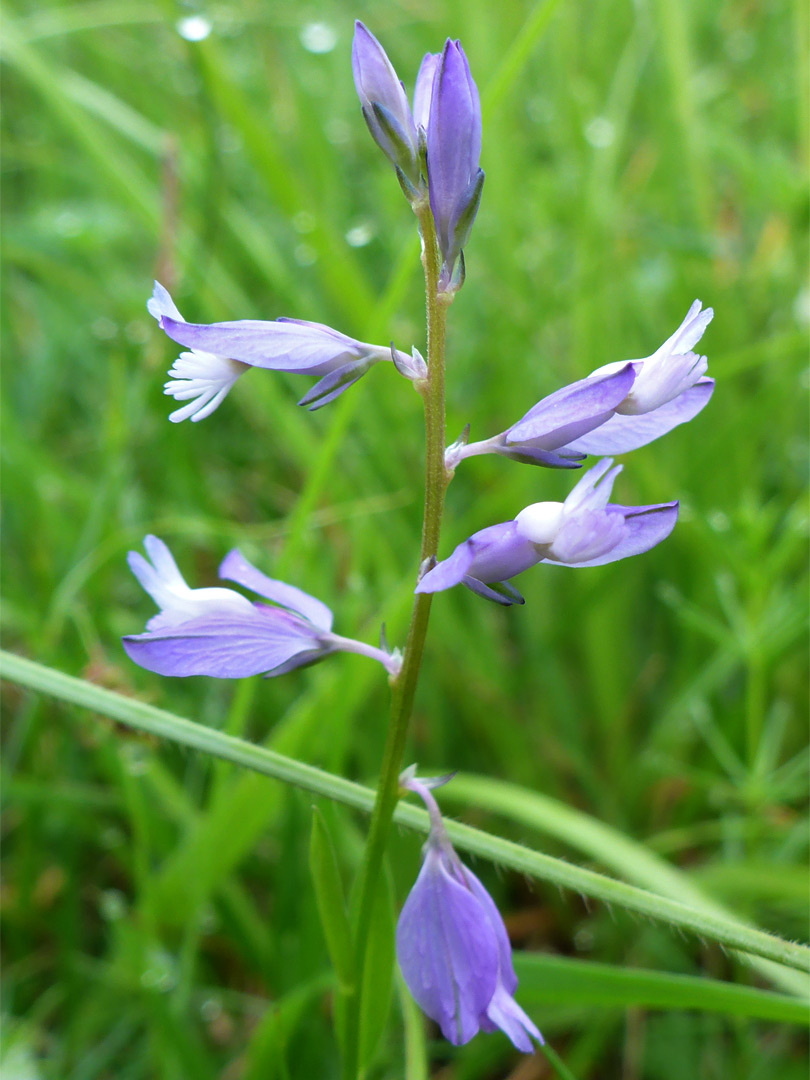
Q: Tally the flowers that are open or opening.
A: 5